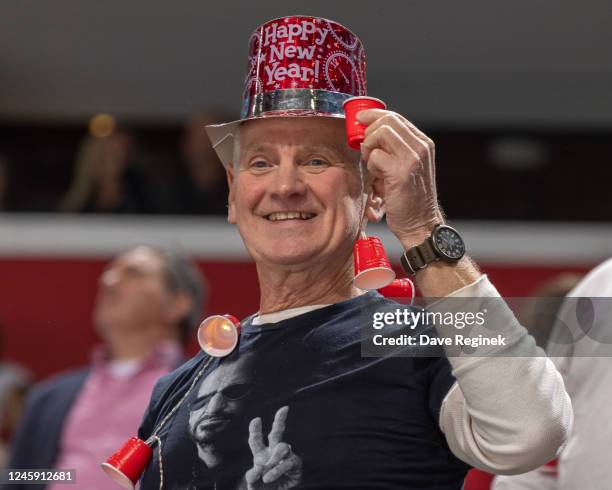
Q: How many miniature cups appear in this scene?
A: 5